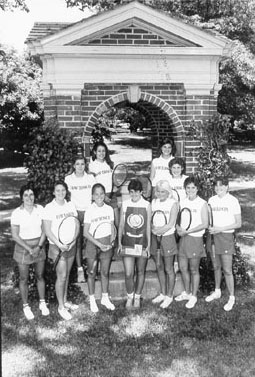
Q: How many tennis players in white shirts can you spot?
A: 11